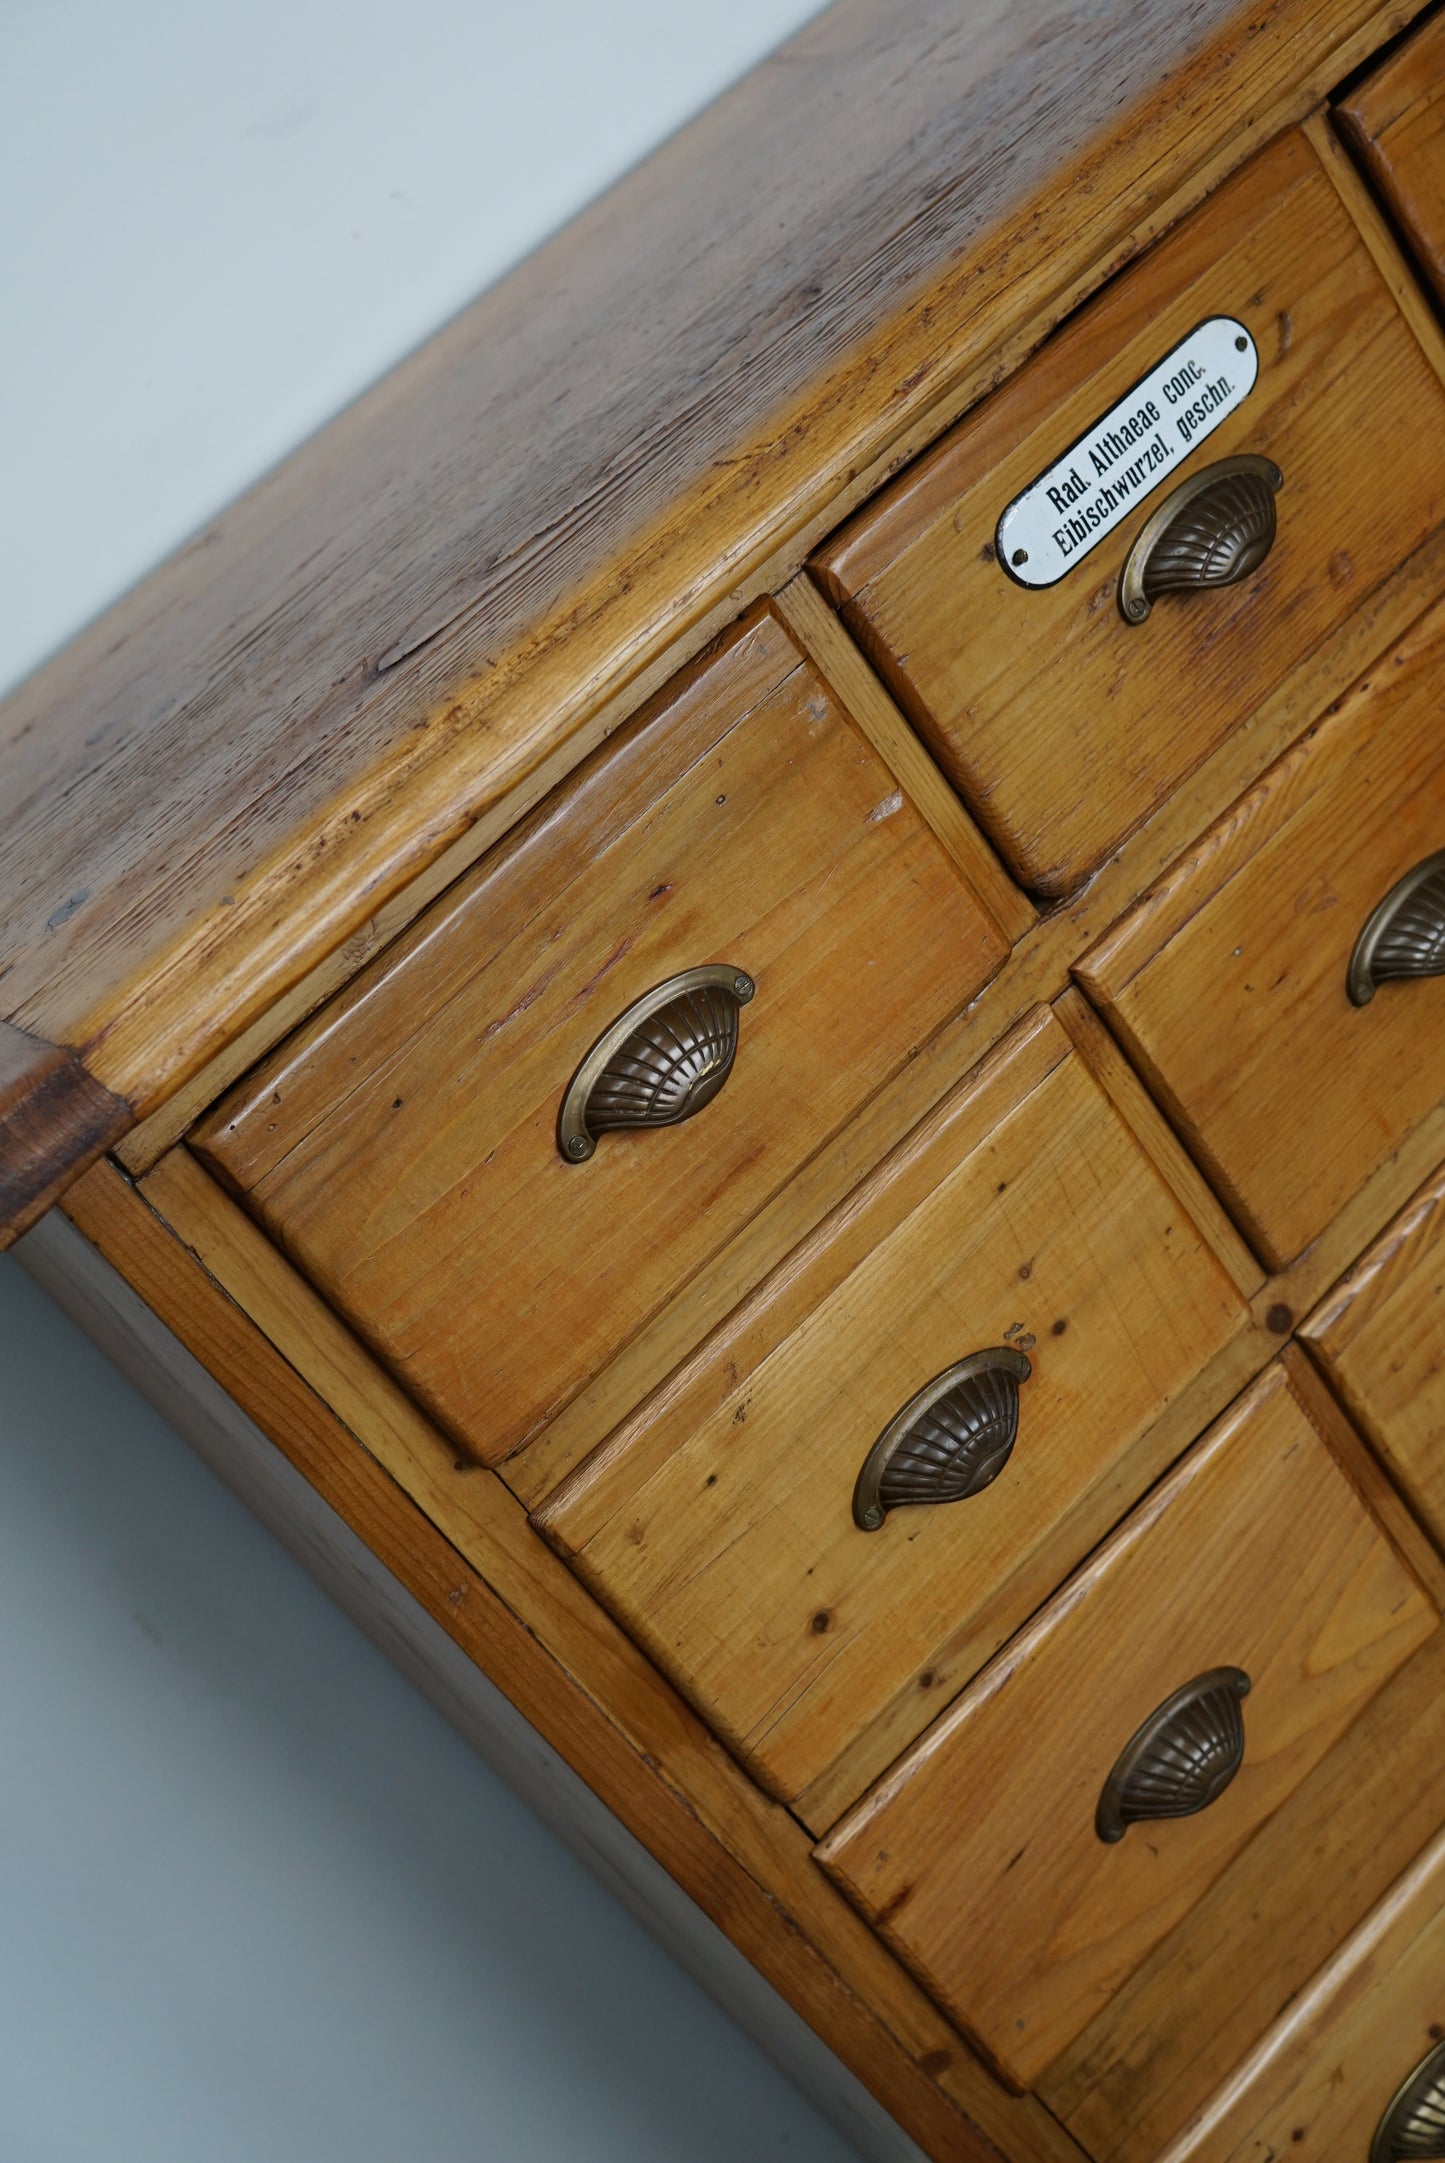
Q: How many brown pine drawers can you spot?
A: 8